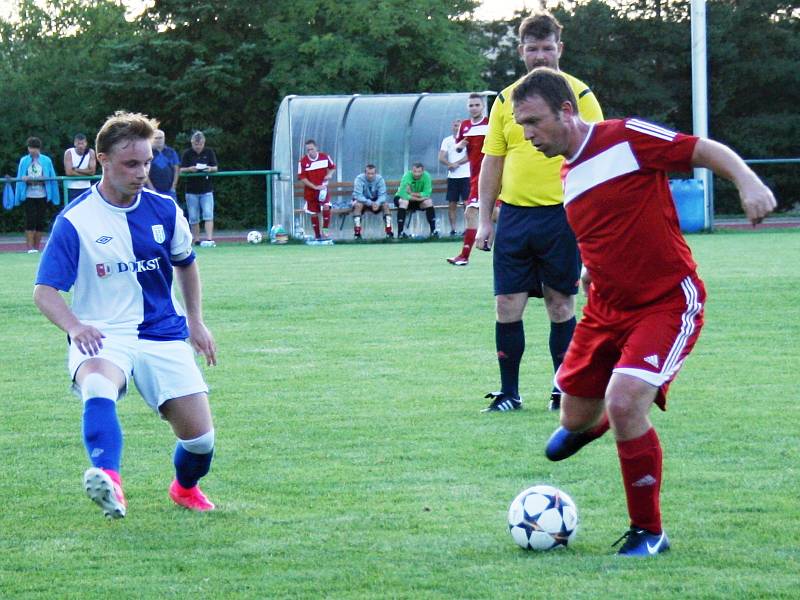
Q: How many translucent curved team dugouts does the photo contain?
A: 1